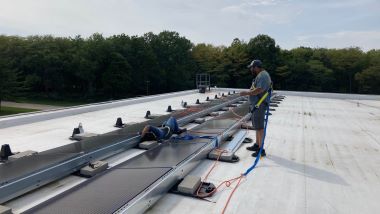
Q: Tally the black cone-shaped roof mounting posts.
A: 12